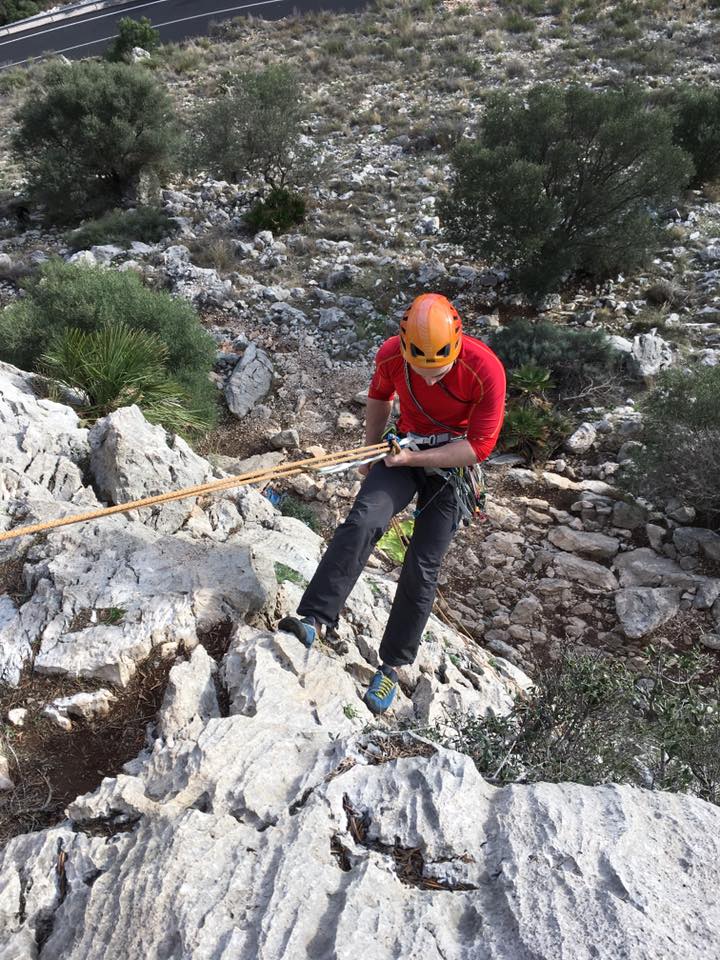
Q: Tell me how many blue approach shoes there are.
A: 2